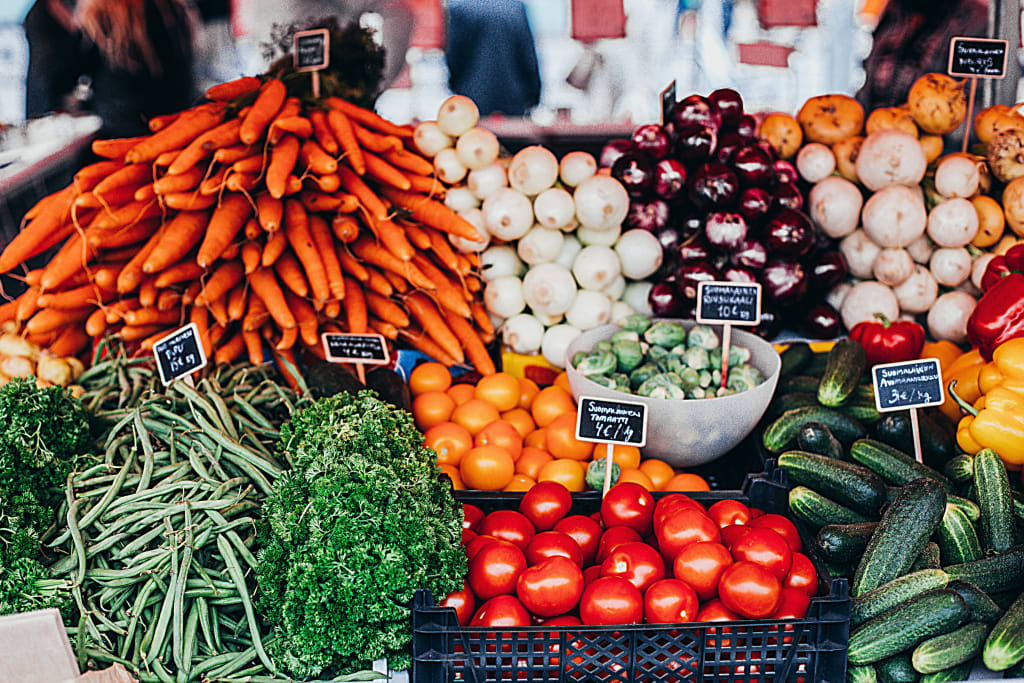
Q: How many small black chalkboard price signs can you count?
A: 8